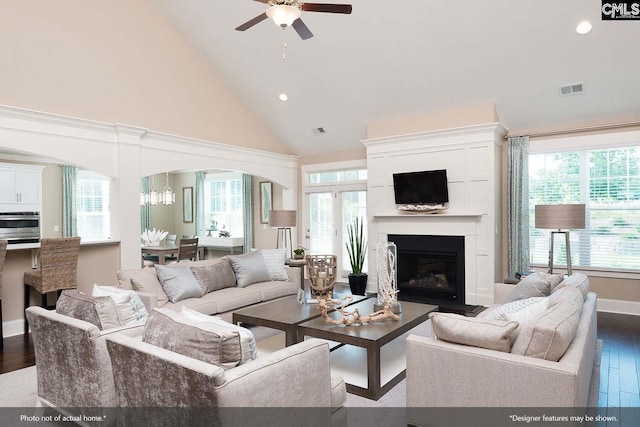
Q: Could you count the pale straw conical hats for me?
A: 0